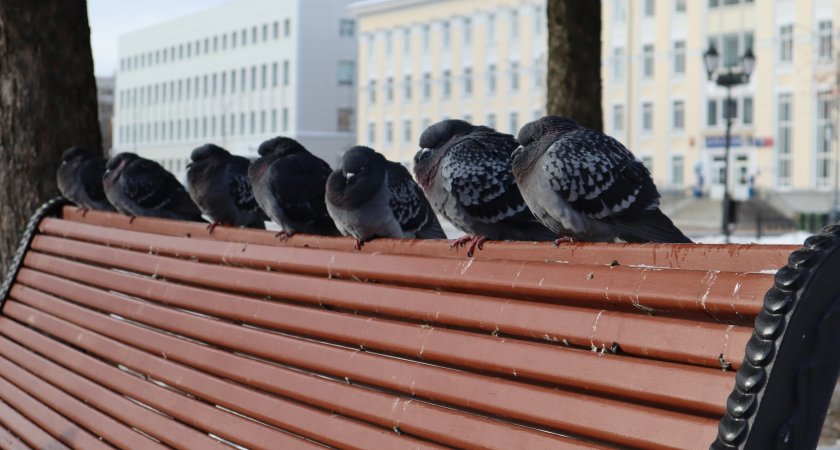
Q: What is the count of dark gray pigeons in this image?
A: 7